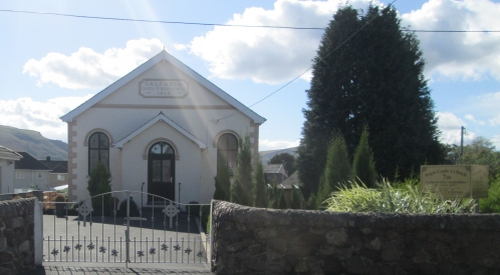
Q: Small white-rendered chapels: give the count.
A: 1